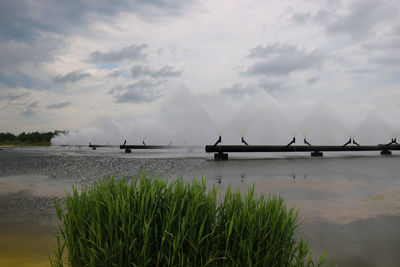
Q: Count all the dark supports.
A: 5